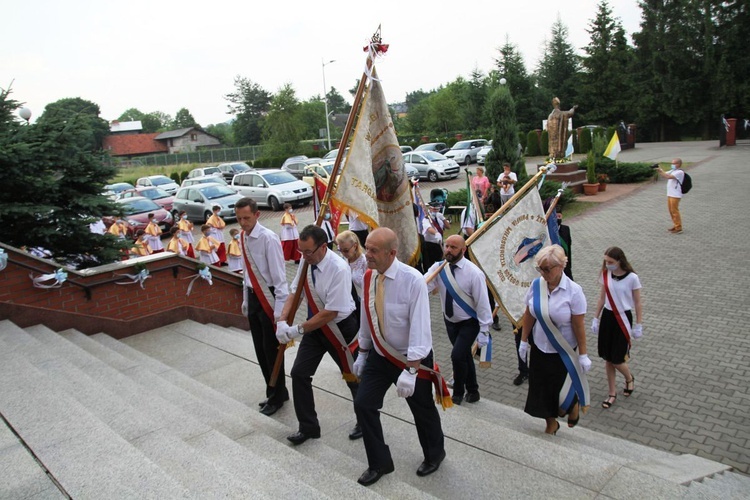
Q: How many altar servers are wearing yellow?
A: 9